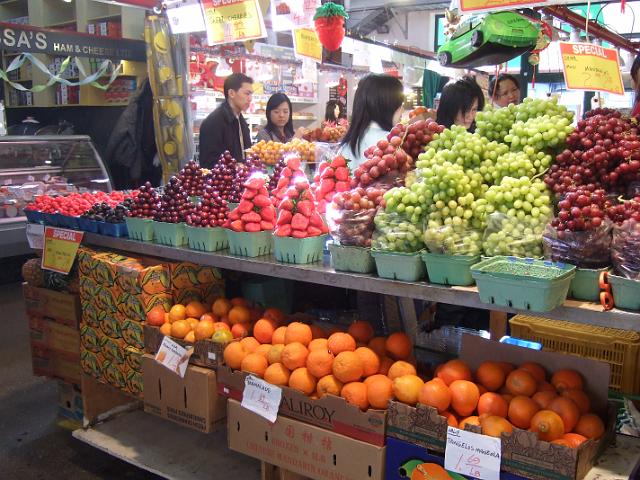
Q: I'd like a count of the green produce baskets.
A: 11